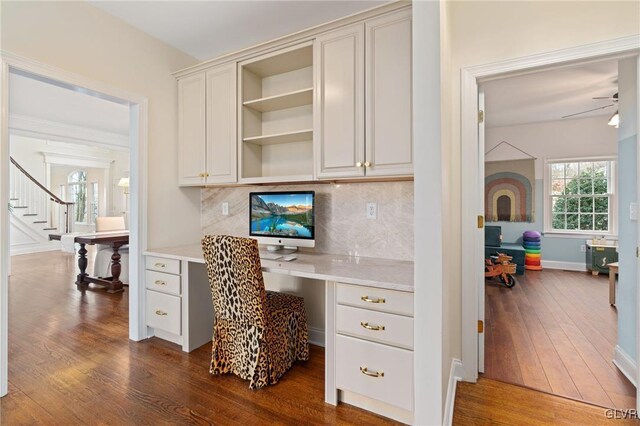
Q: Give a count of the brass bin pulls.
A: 6